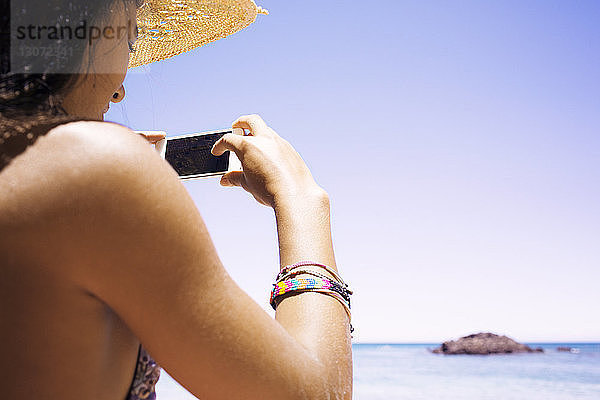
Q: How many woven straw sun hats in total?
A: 1